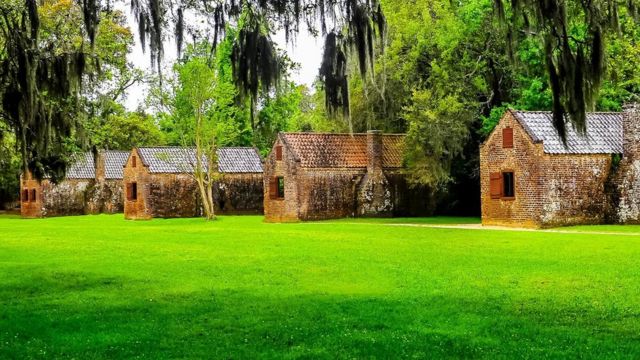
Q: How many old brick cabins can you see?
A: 4